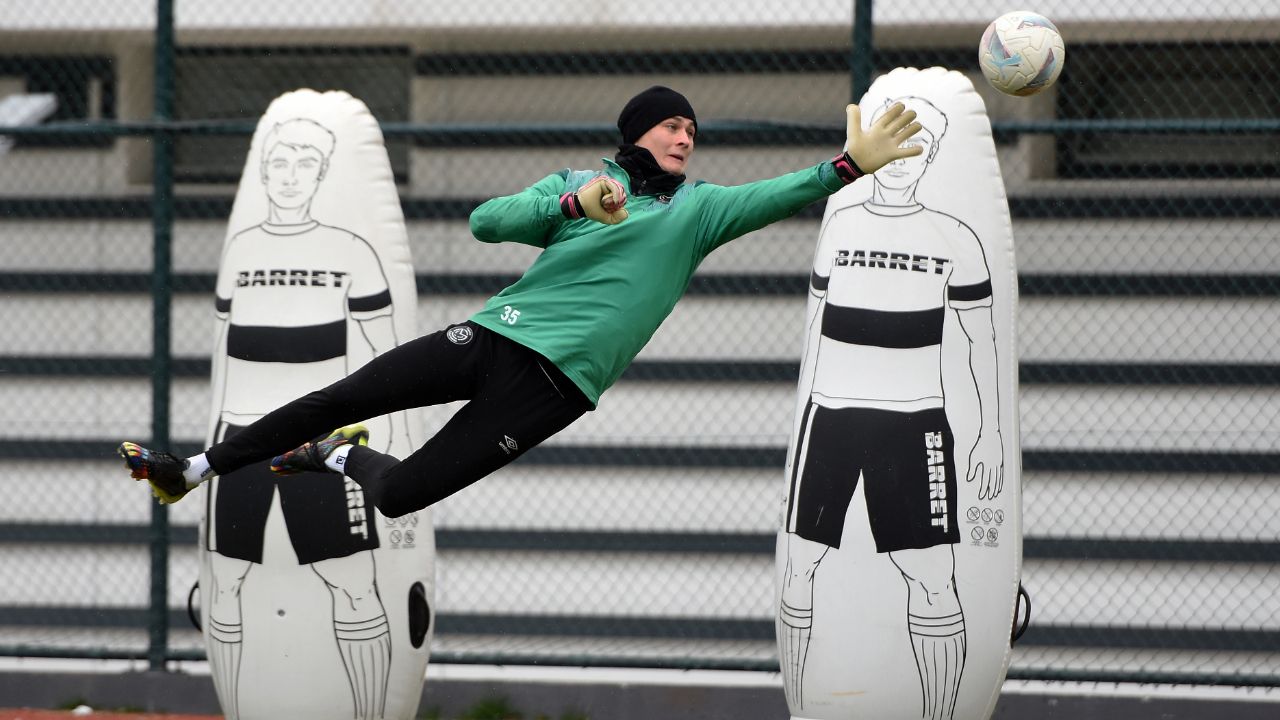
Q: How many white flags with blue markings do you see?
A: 0